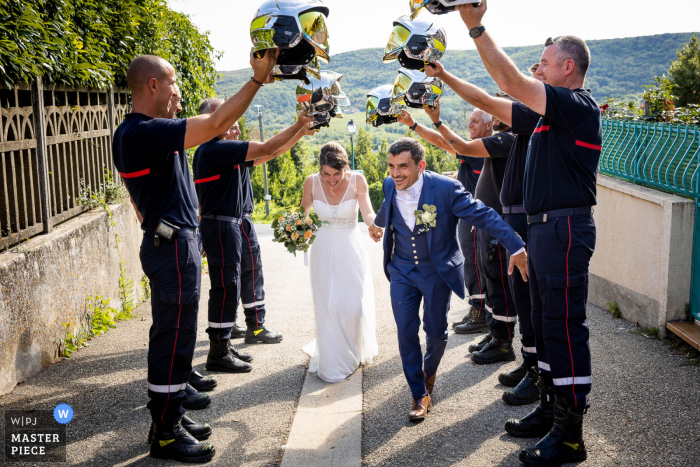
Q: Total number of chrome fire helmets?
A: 8